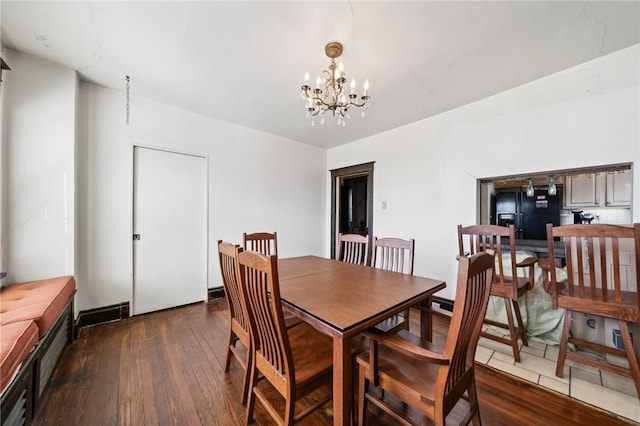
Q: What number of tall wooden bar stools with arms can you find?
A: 2